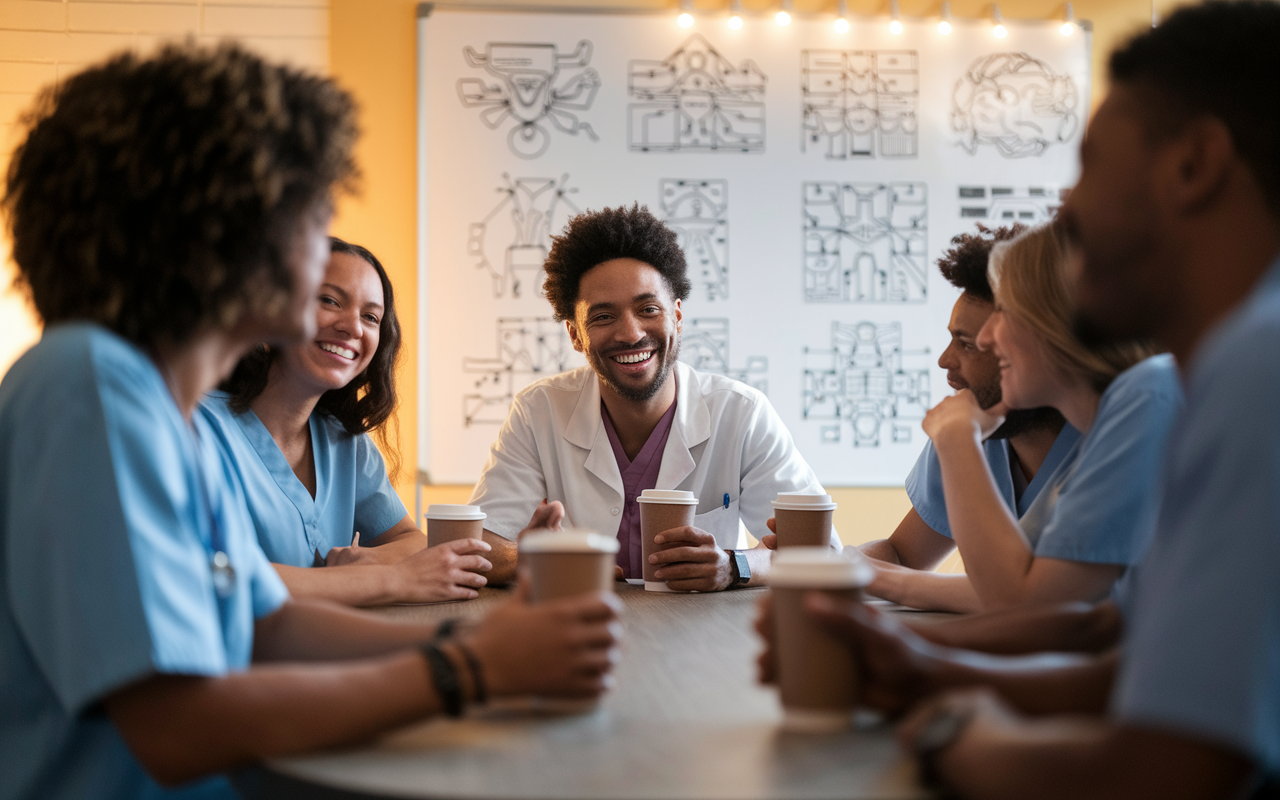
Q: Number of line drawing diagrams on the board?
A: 11